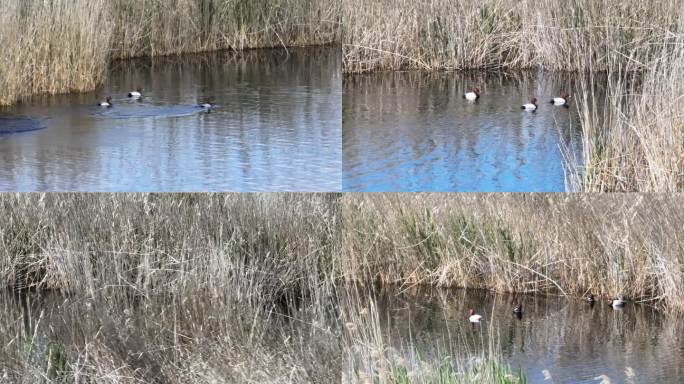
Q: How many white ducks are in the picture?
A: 8